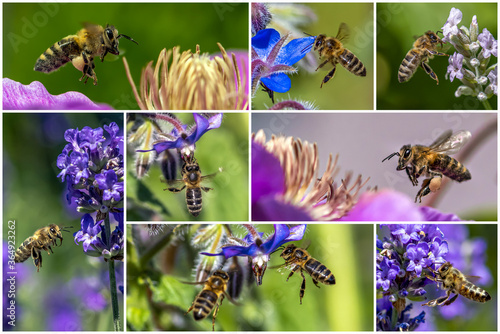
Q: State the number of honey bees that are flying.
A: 9